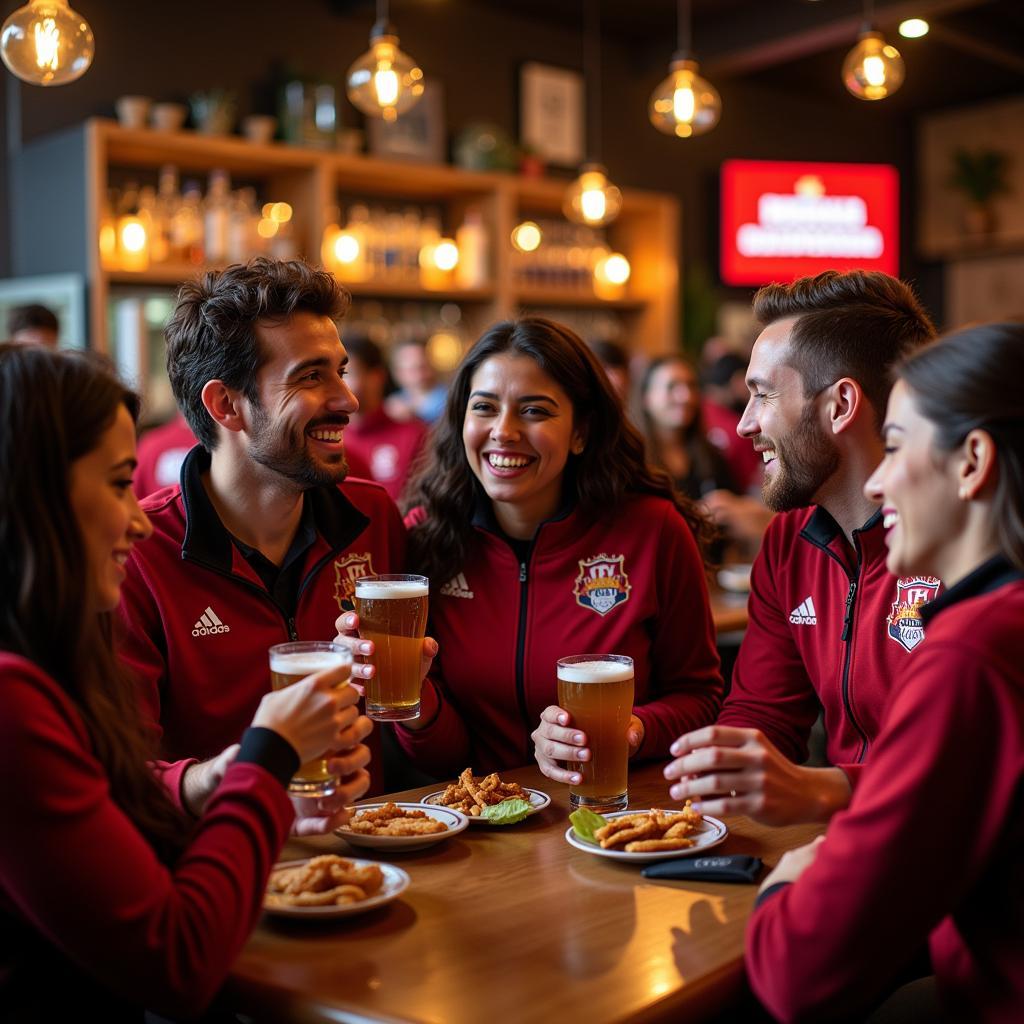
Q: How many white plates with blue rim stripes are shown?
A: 4